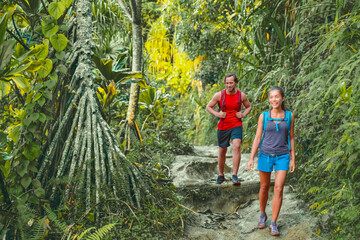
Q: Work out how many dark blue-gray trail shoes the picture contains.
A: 2